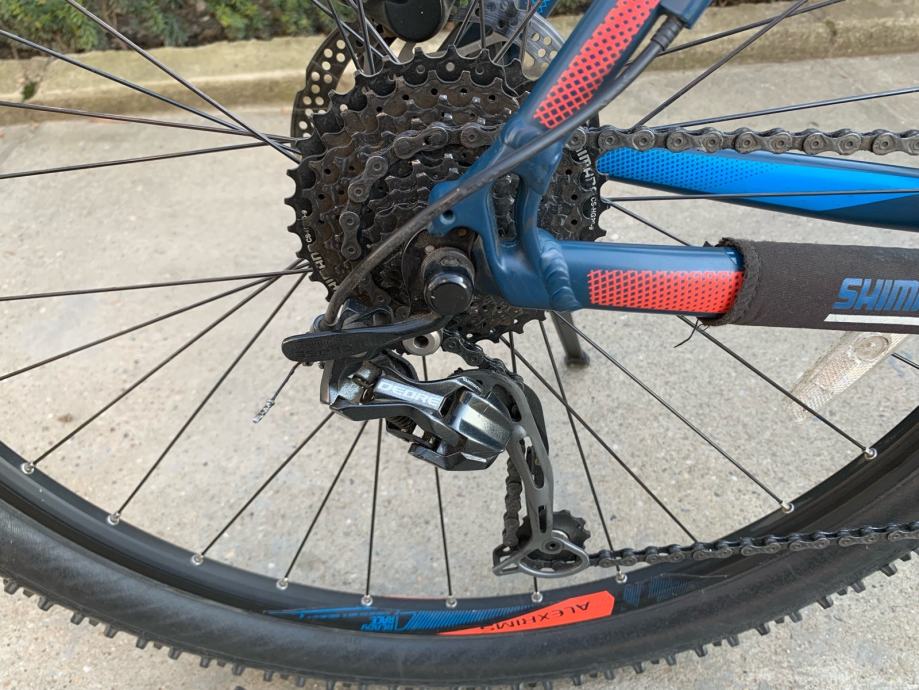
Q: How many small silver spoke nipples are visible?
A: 10